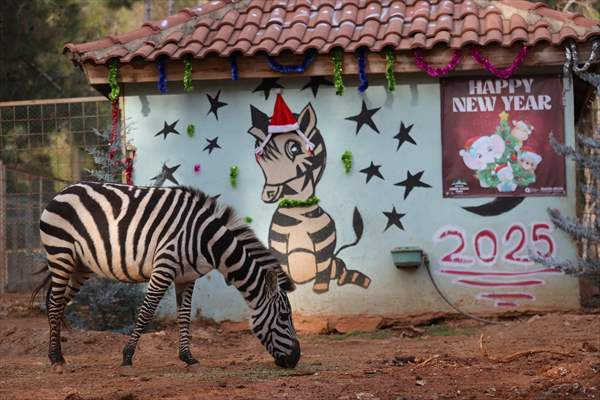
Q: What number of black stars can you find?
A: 11